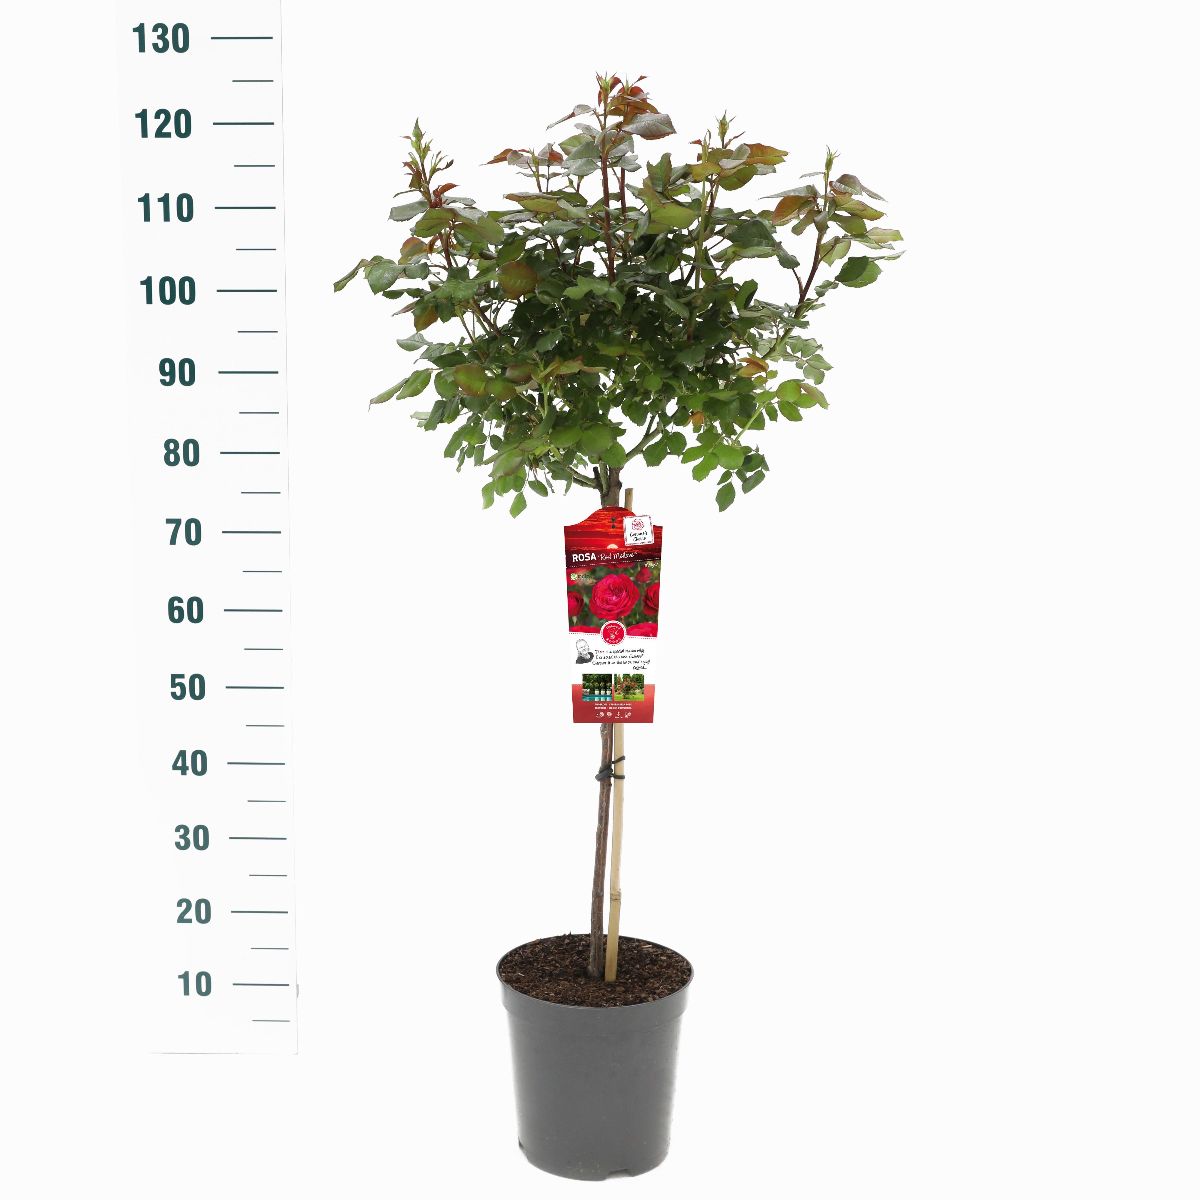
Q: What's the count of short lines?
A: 13